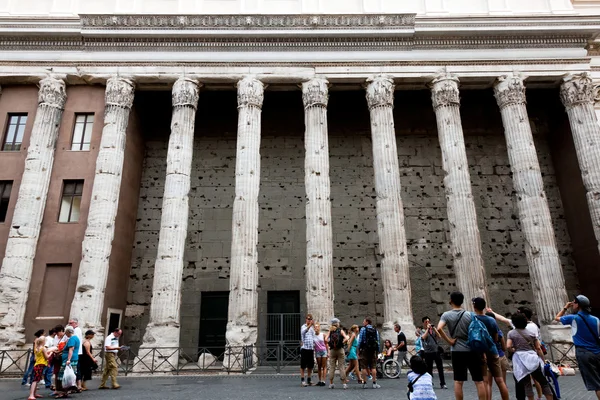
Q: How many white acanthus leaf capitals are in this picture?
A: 9